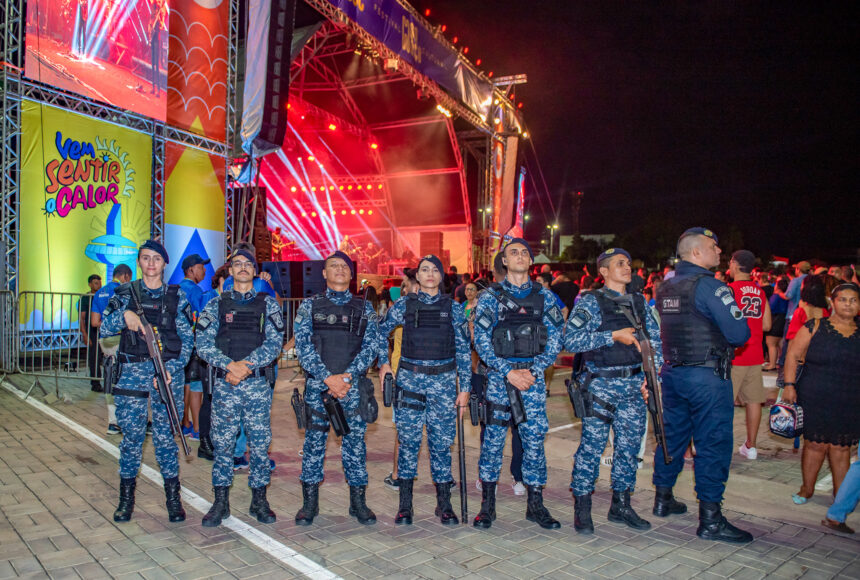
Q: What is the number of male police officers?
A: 5